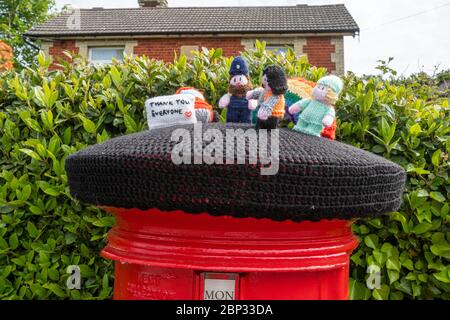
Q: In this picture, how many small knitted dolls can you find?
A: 3